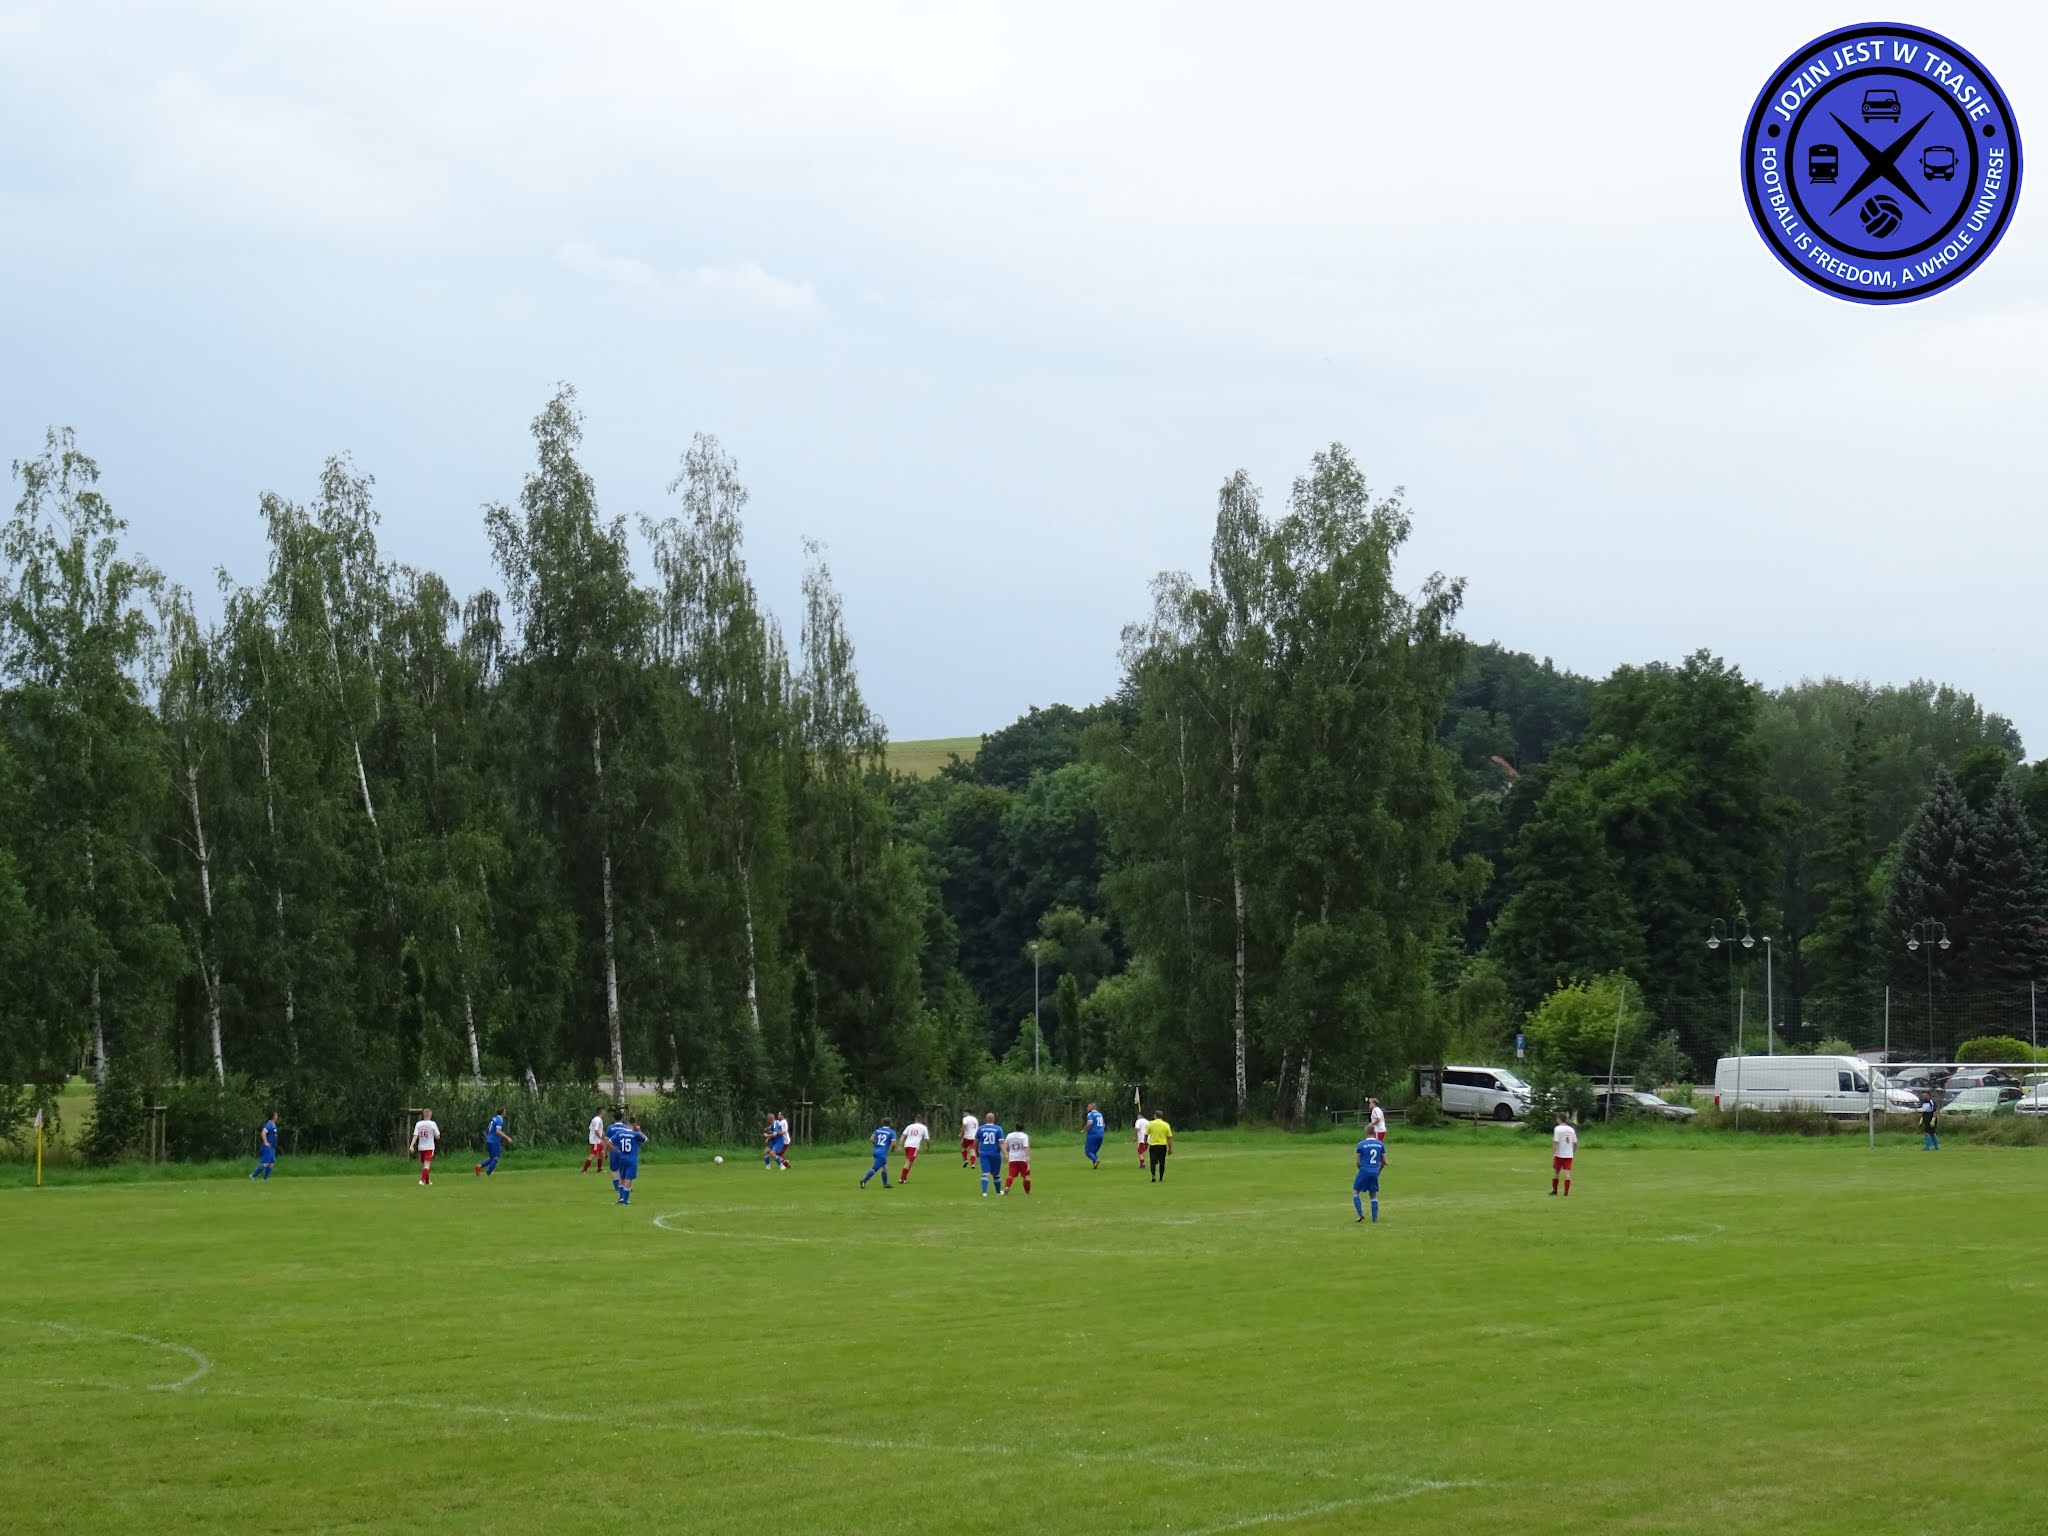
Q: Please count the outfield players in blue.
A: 9